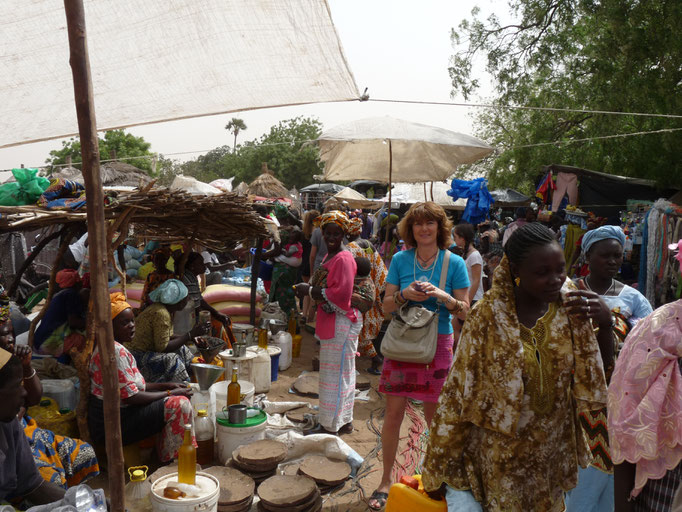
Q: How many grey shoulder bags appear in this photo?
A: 1